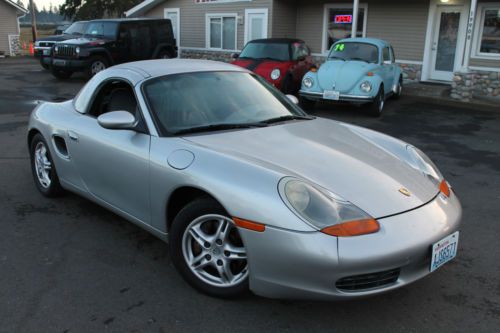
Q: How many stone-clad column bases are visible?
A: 1